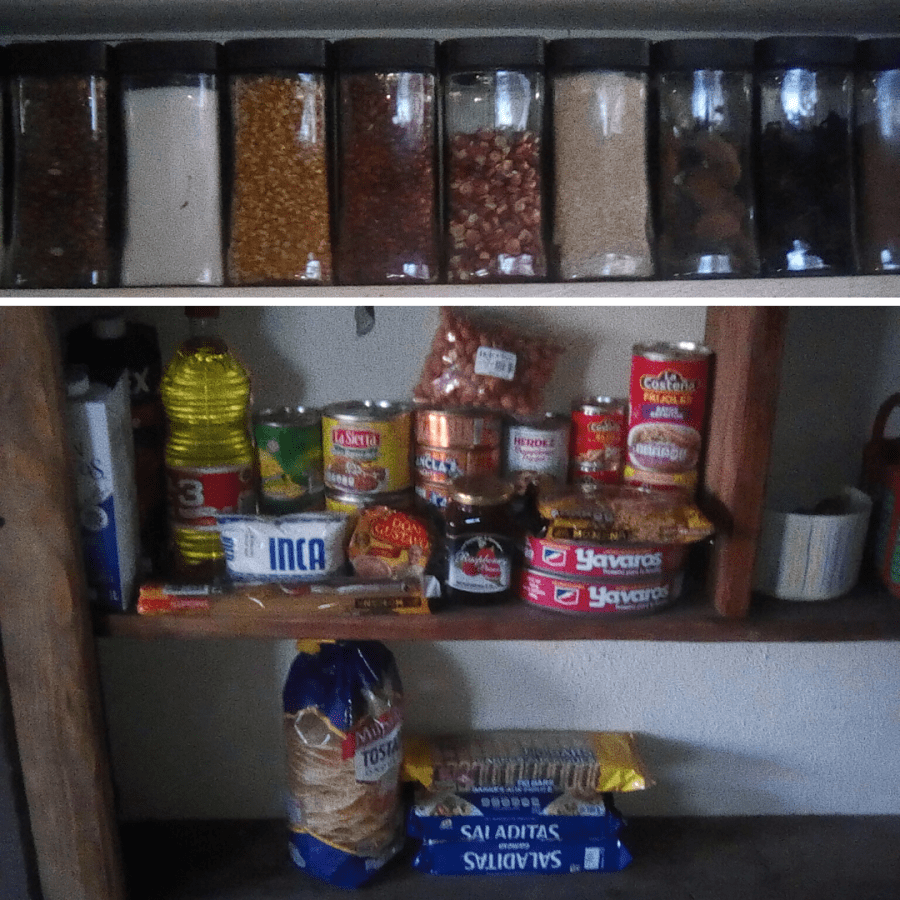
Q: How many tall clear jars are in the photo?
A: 9